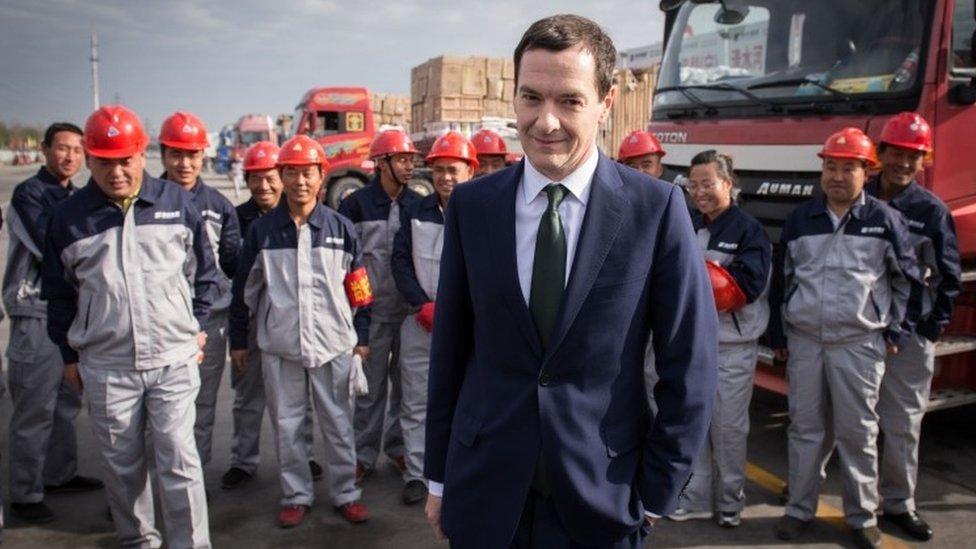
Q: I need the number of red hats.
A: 11